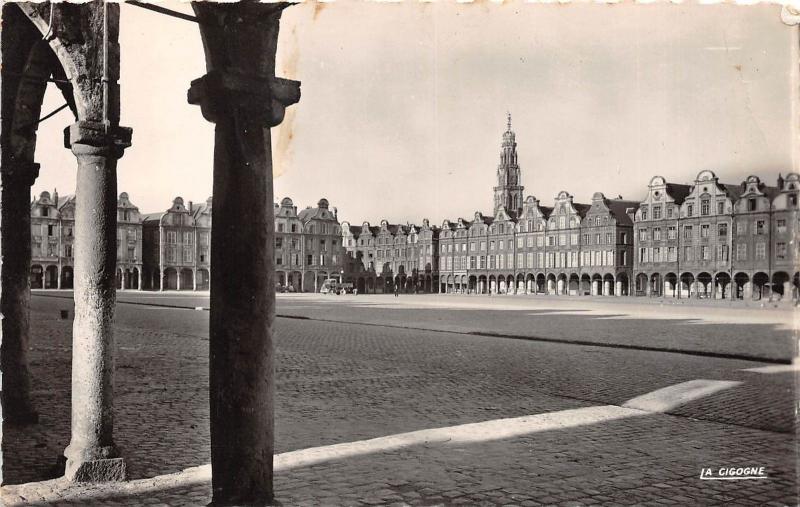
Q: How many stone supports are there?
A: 3